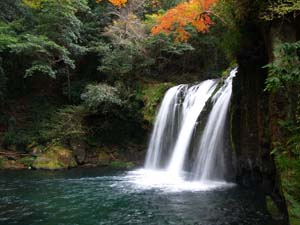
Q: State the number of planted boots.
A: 0